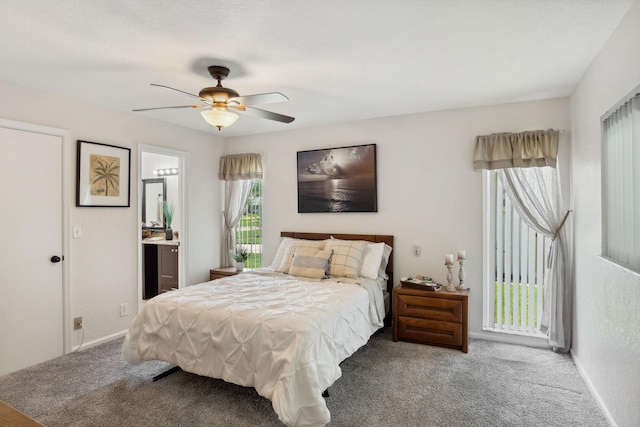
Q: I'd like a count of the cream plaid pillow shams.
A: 2